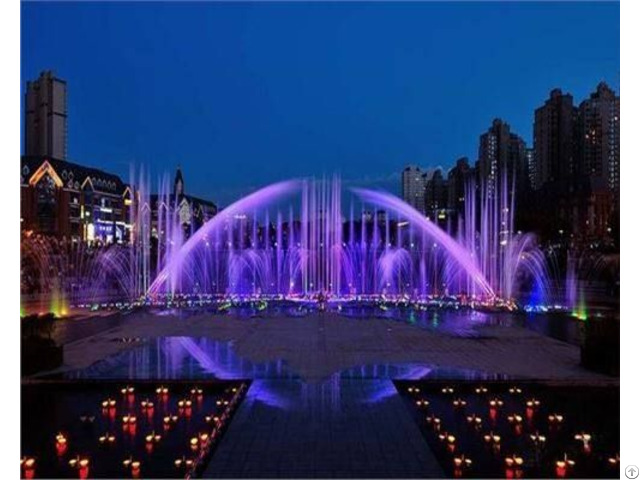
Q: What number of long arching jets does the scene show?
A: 2